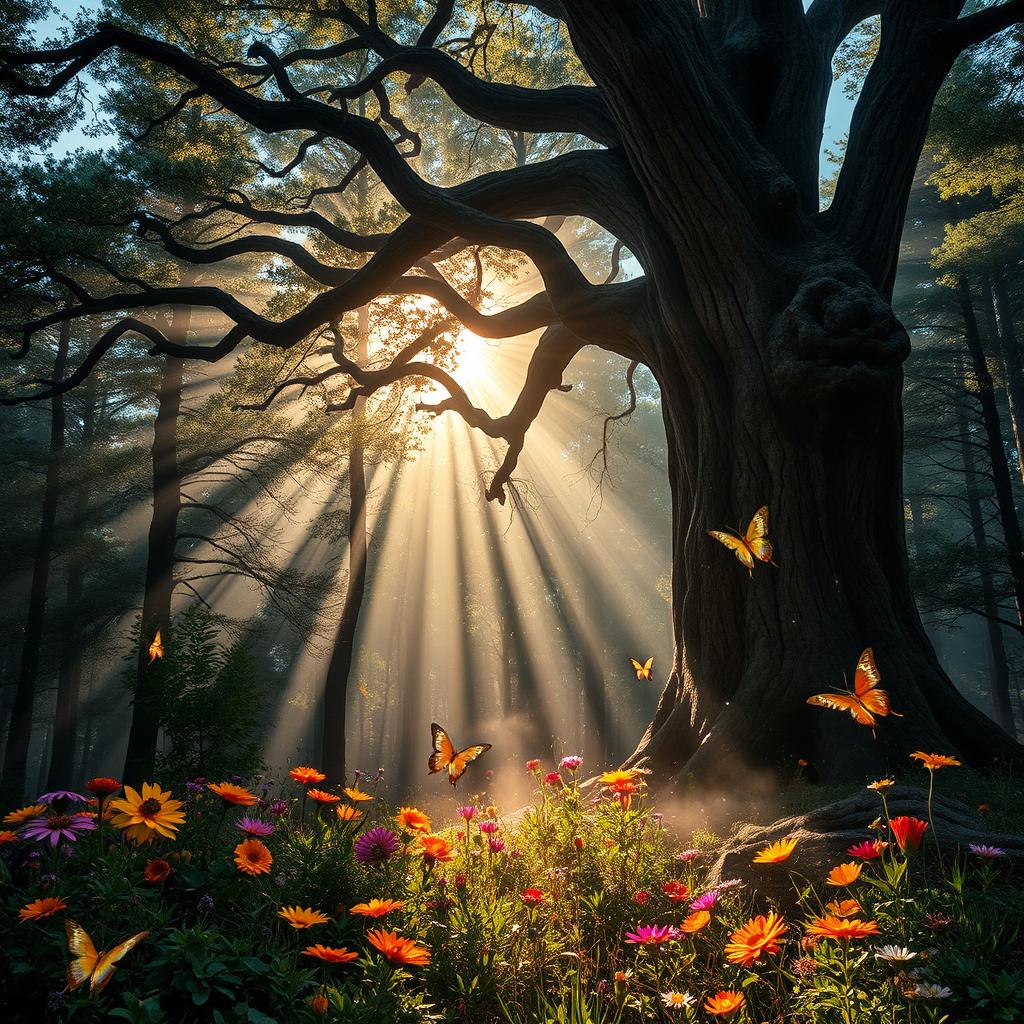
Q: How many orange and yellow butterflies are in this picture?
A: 6